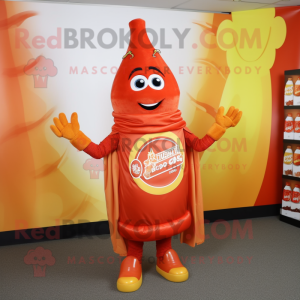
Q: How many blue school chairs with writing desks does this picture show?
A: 0